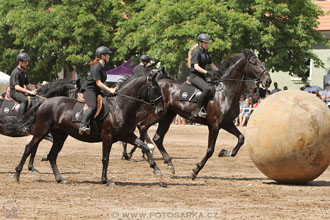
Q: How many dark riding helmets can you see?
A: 4